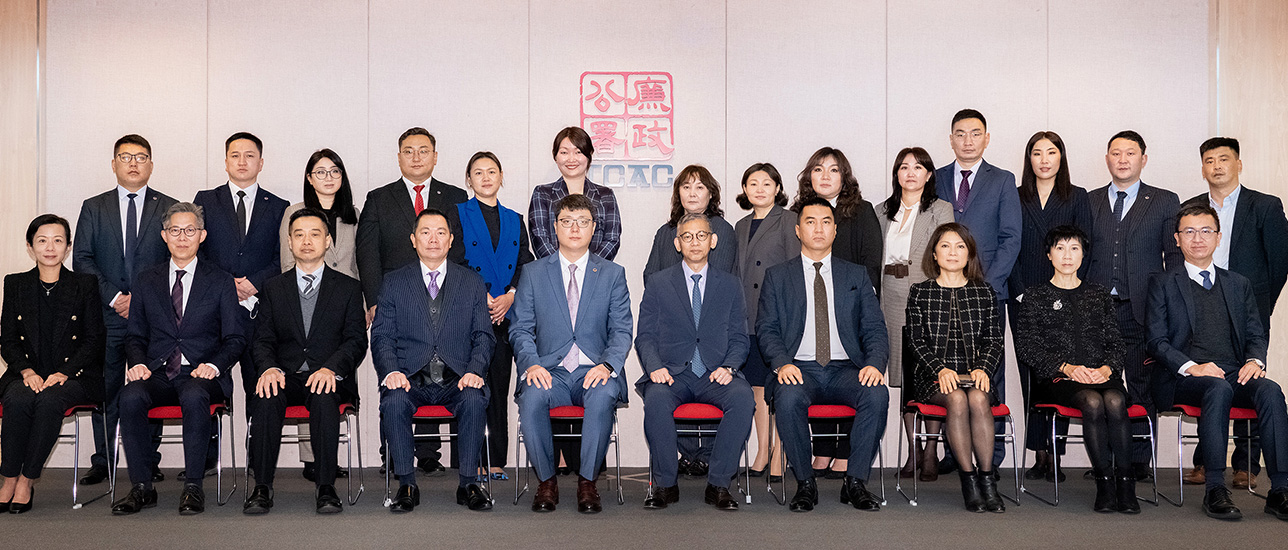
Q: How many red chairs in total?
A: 10